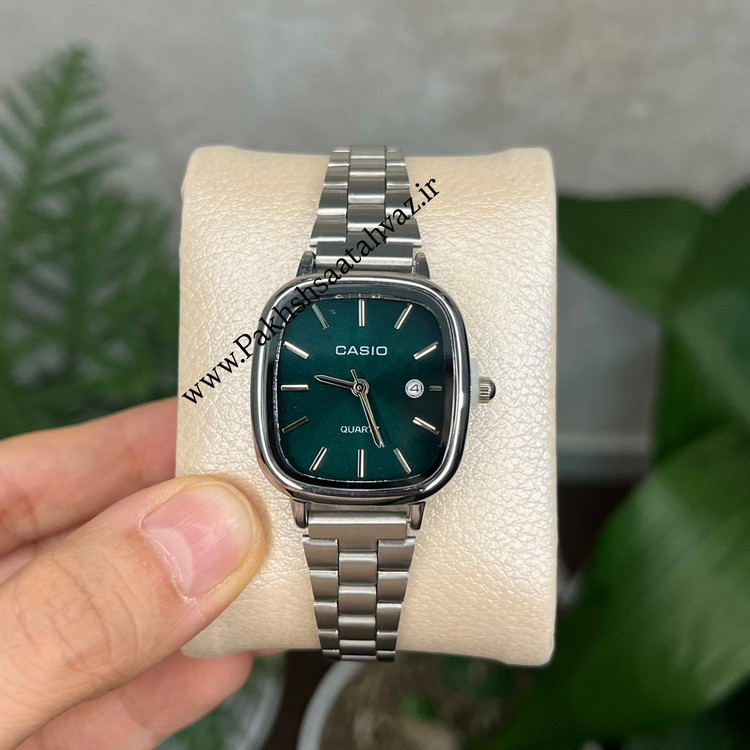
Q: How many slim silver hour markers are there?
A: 12